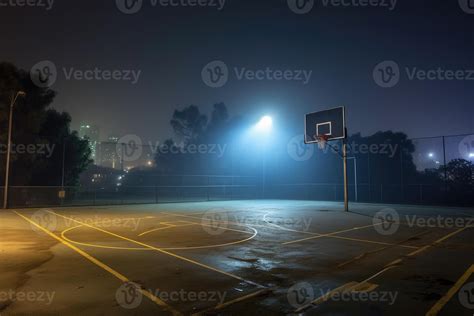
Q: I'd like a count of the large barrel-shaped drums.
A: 0